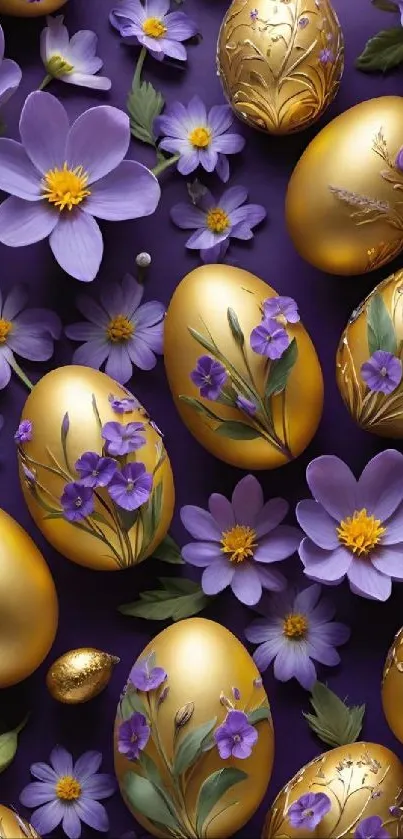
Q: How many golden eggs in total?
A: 12